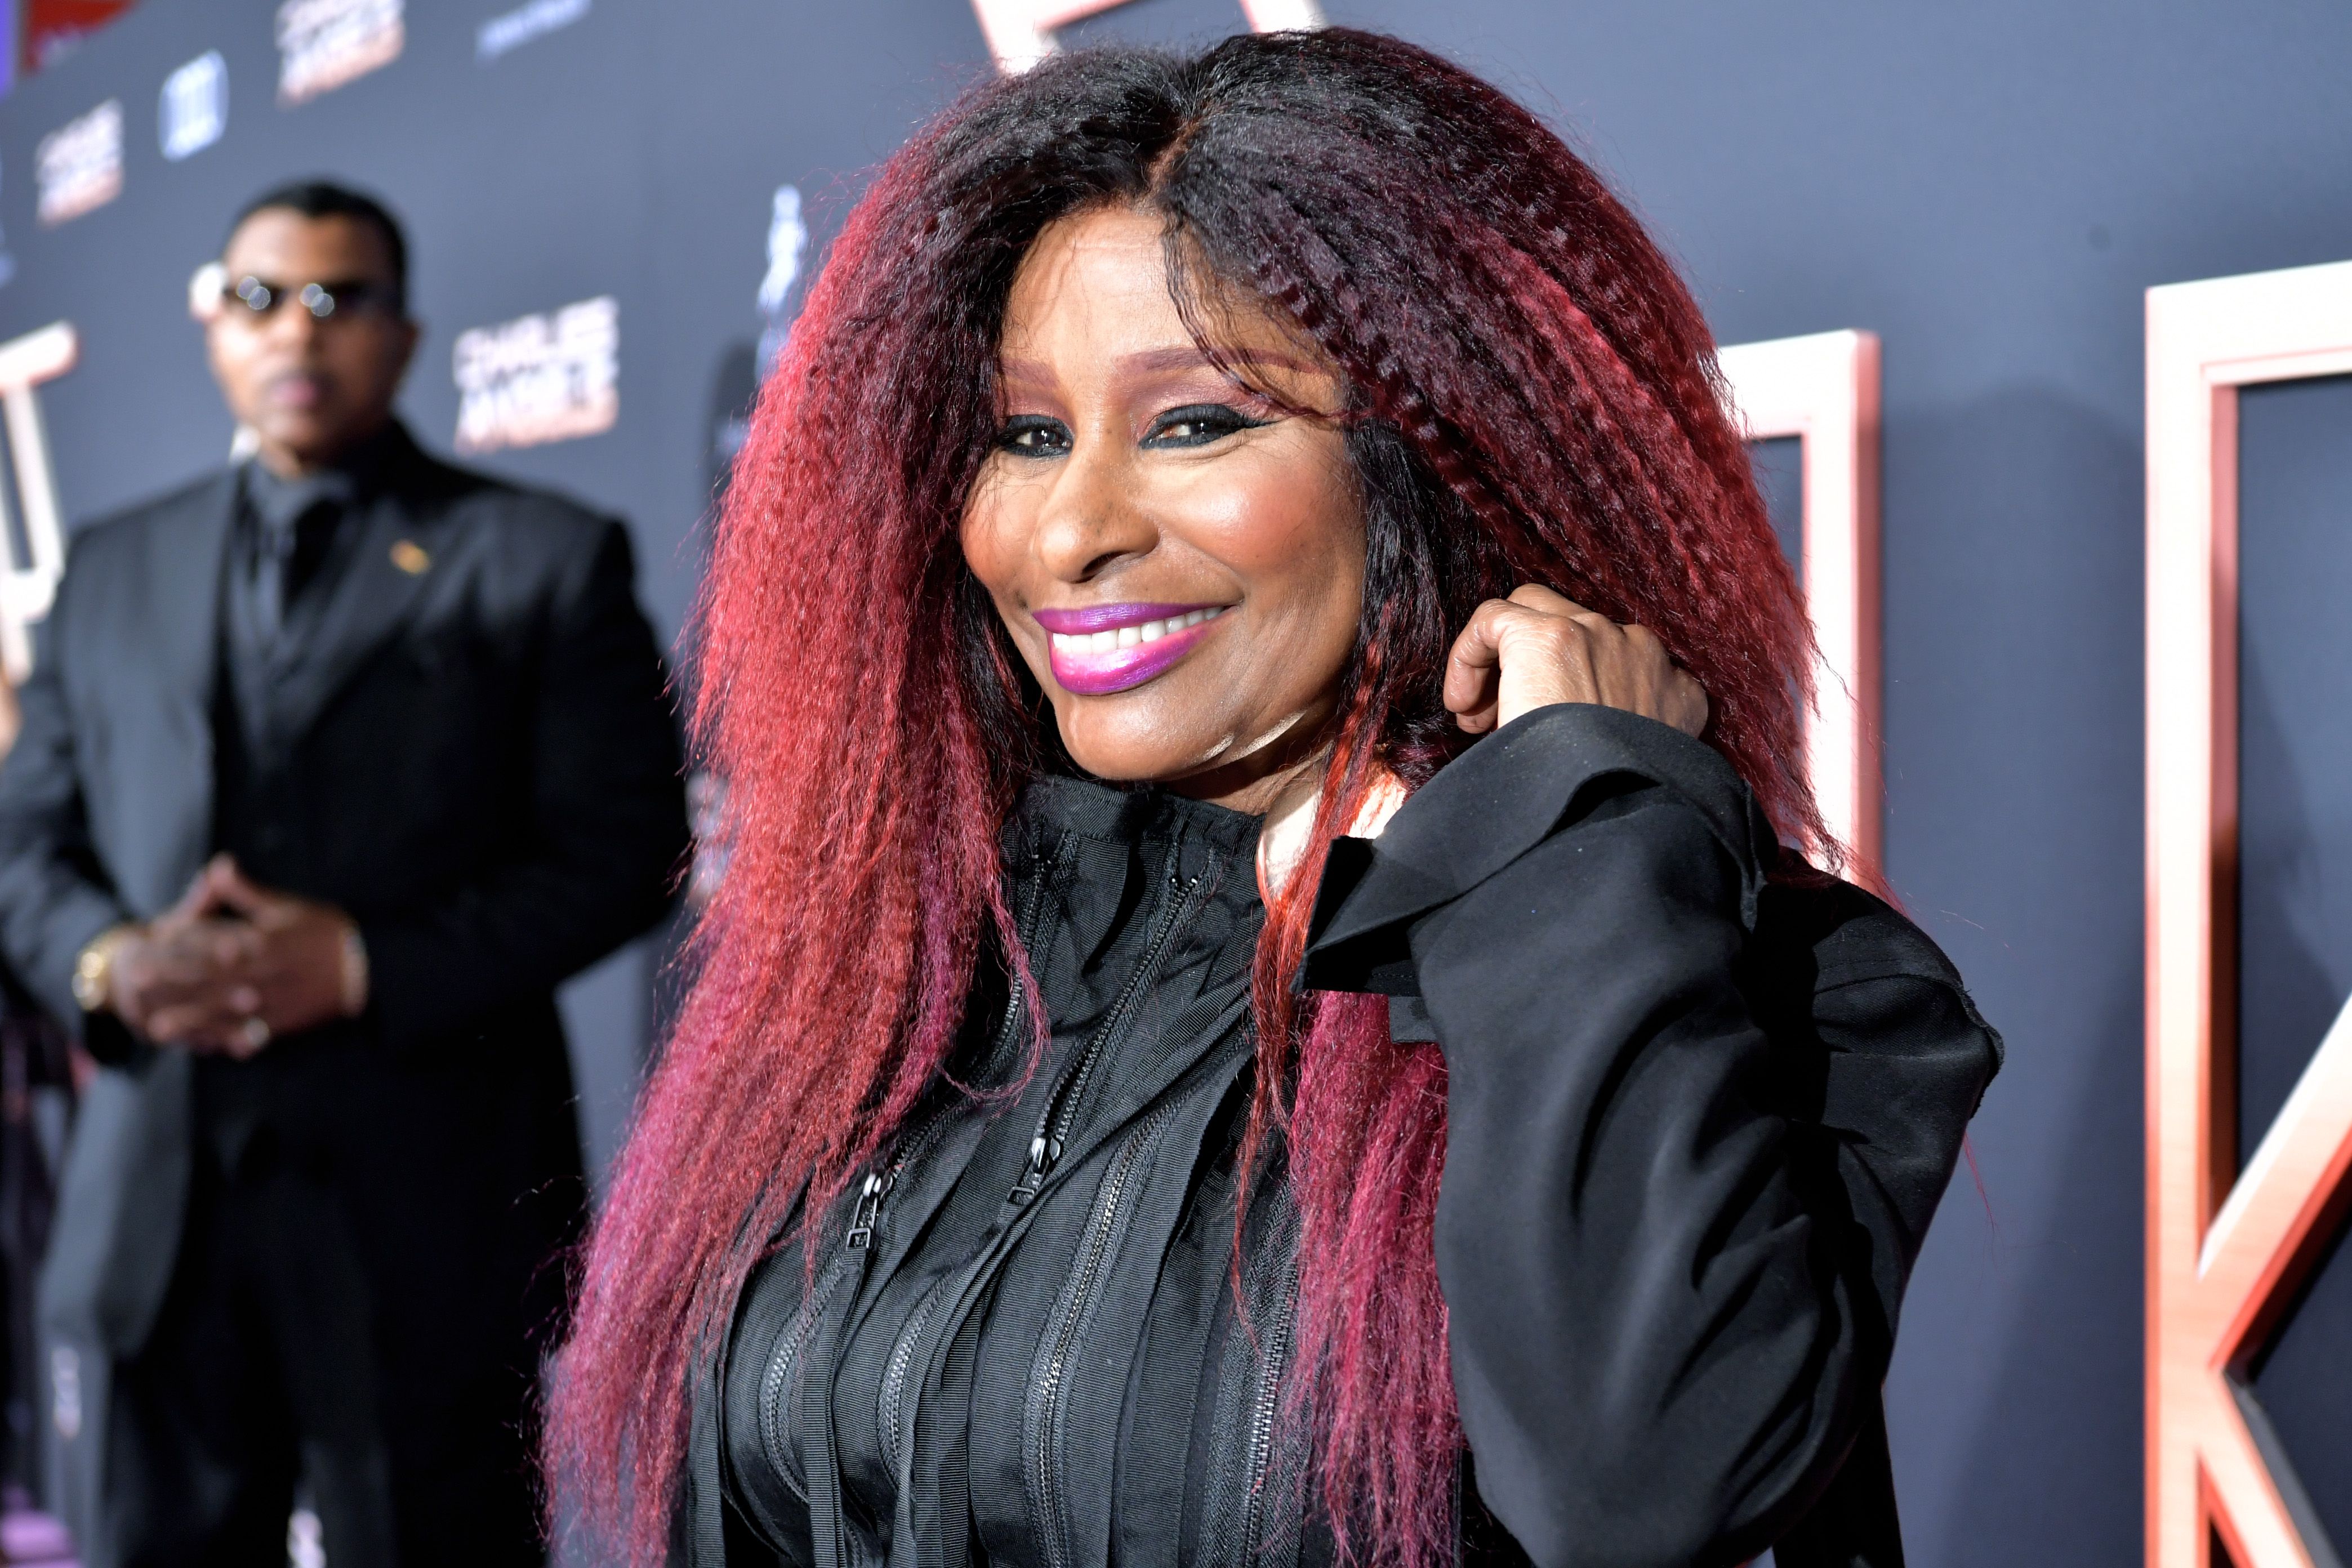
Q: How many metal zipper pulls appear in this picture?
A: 2